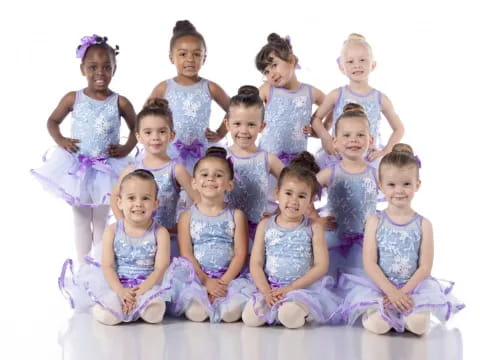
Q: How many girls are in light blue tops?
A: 11